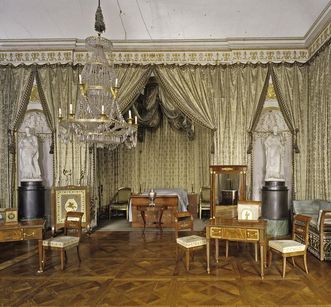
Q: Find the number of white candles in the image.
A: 7